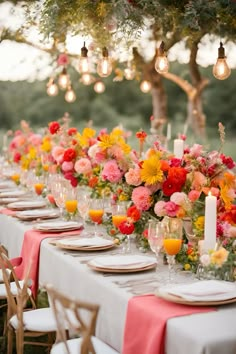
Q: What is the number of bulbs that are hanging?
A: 11